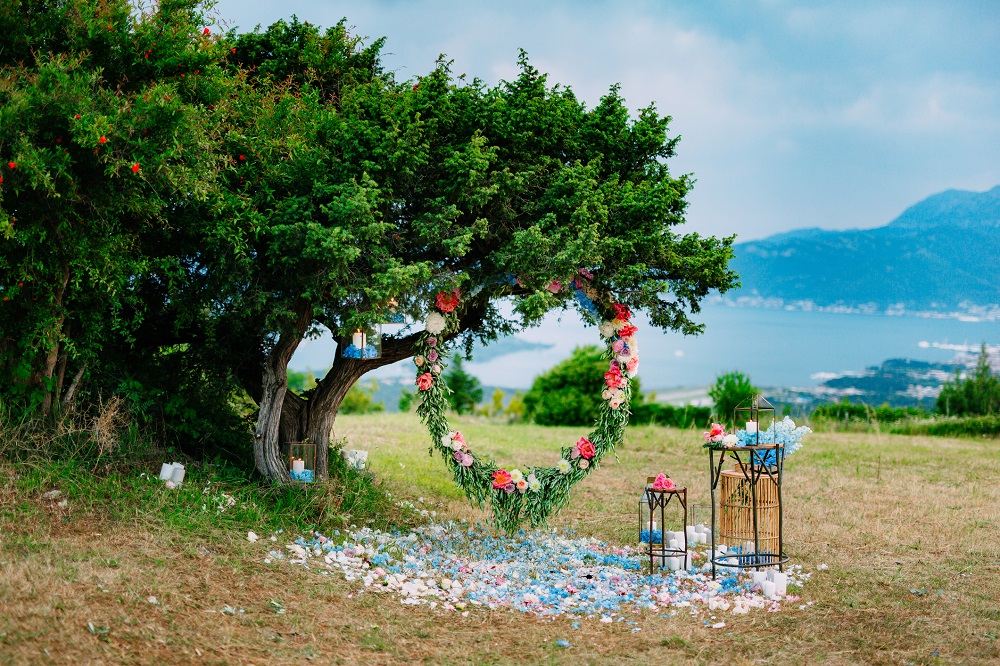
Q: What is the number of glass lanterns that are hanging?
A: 2